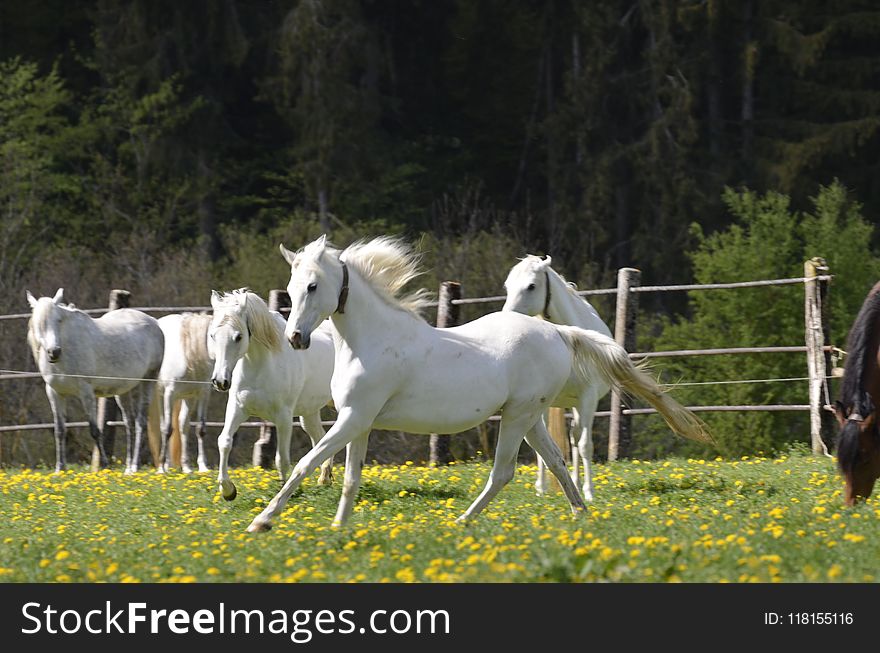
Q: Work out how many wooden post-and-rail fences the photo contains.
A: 1